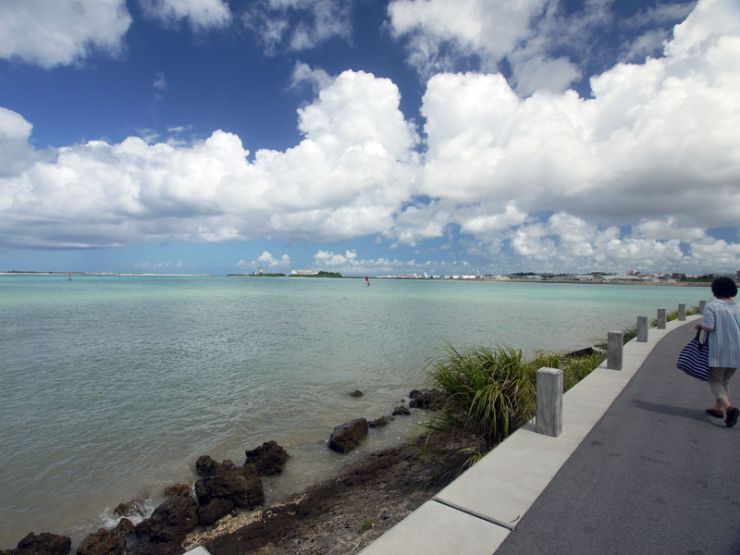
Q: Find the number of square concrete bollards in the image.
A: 6